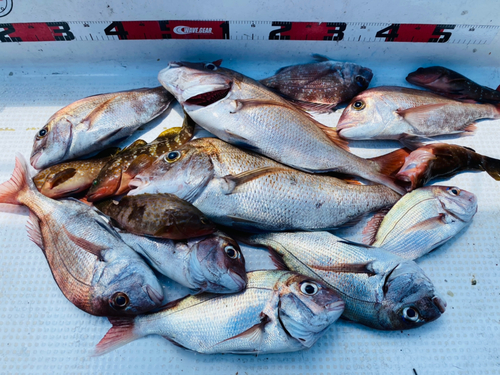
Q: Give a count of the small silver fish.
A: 7